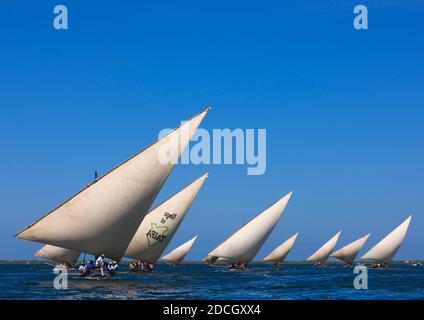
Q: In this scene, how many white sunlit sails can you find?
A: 9